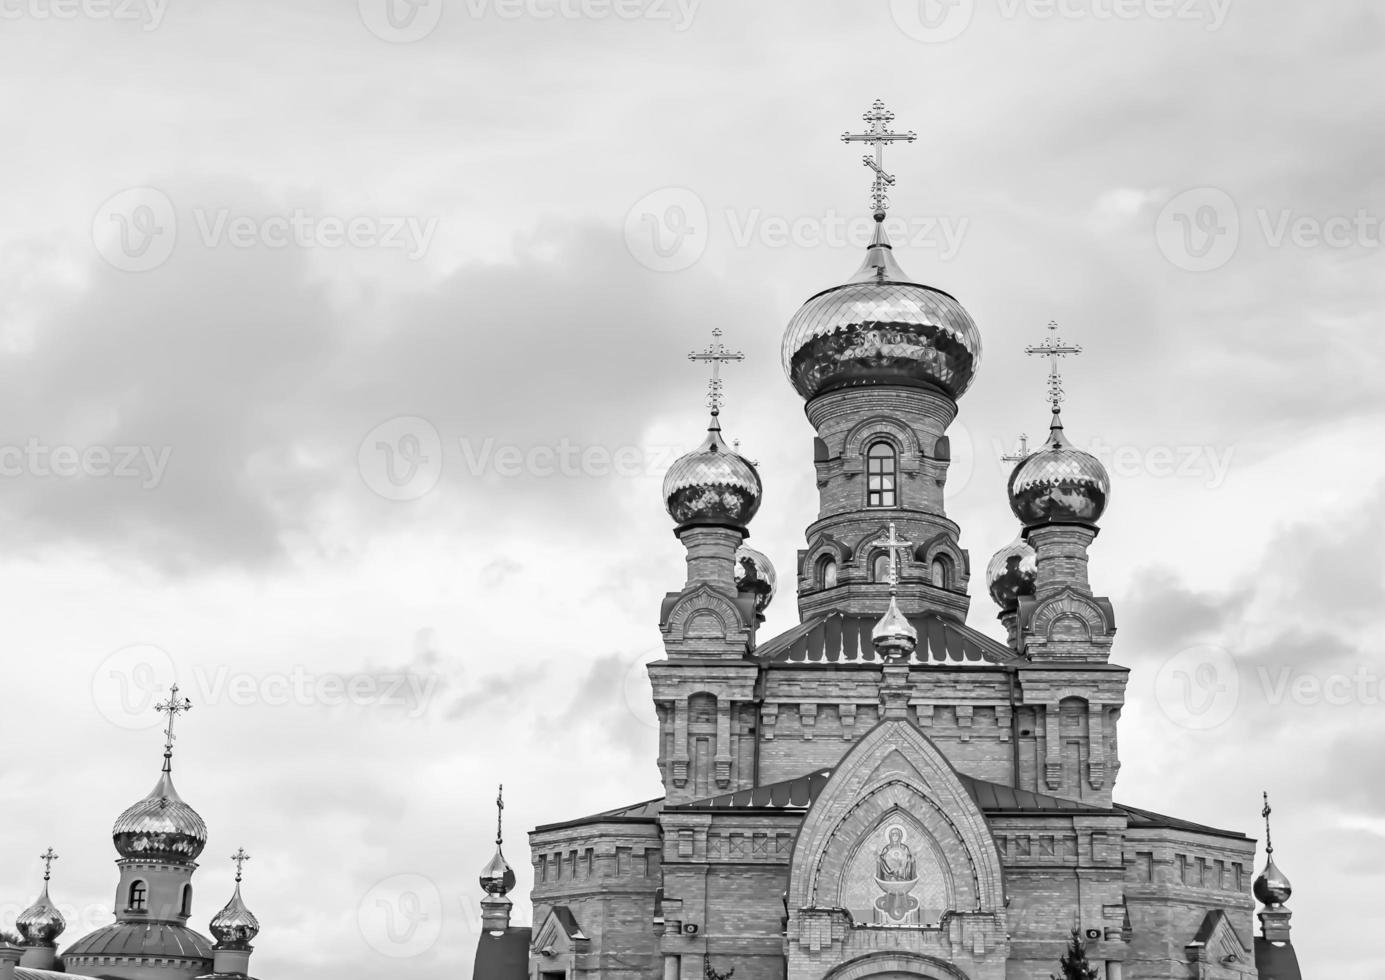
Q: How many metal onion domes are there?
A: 11